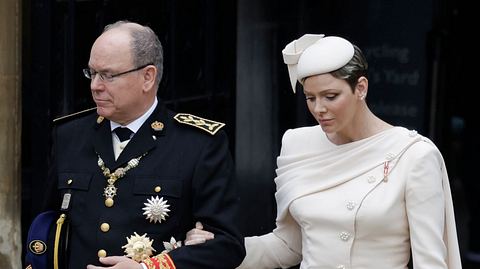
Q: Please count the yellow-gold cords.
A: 1